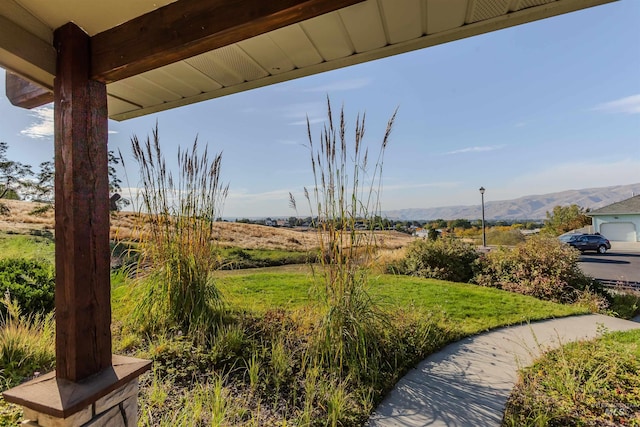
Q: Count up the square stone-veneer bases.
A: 1